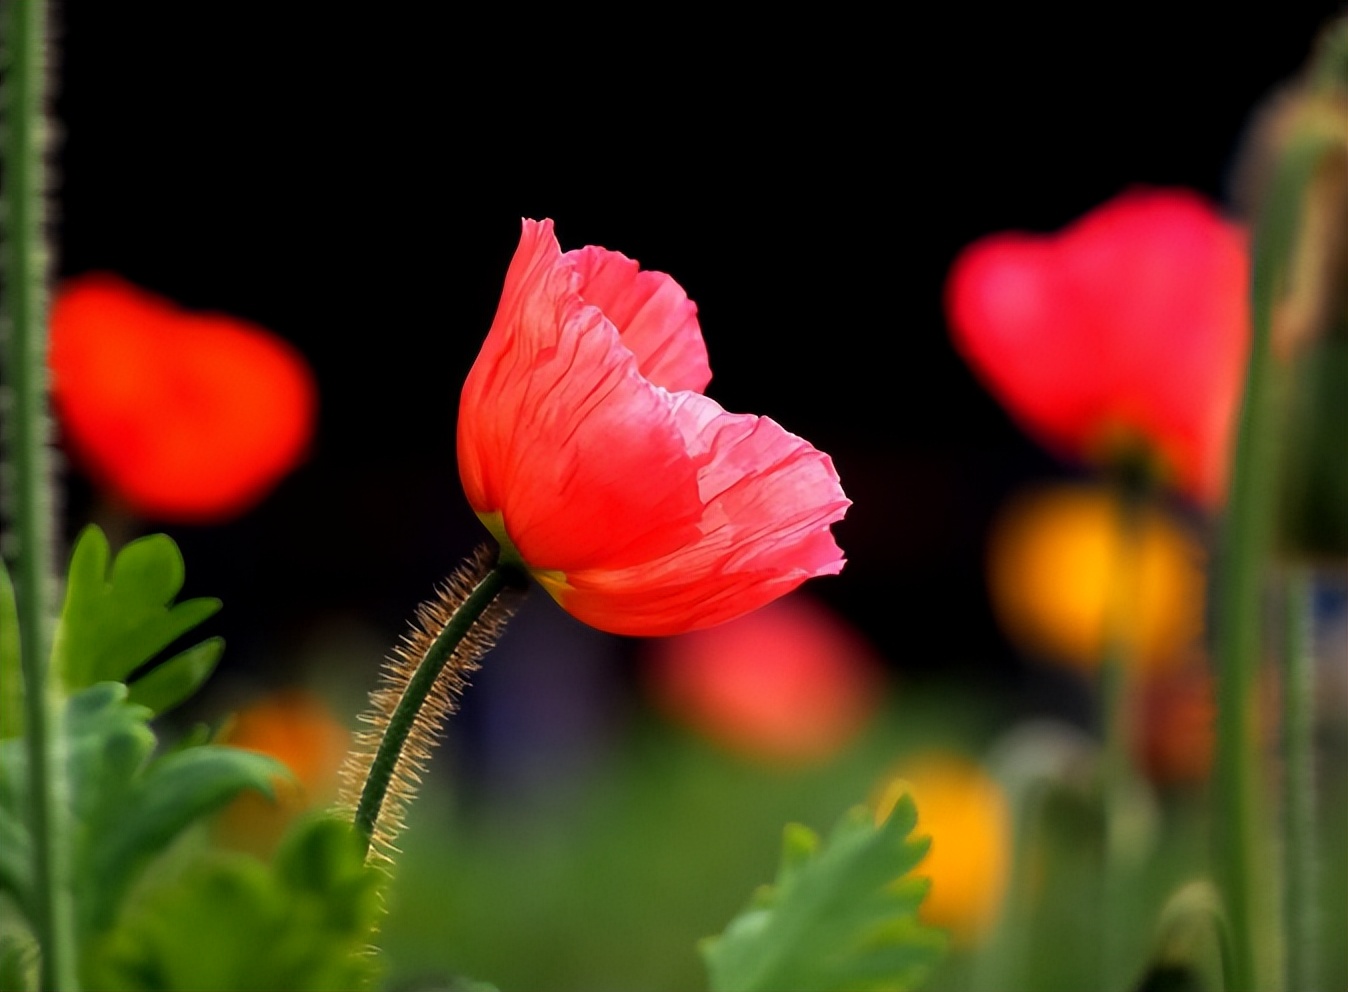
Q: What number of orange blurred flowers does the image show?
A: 3